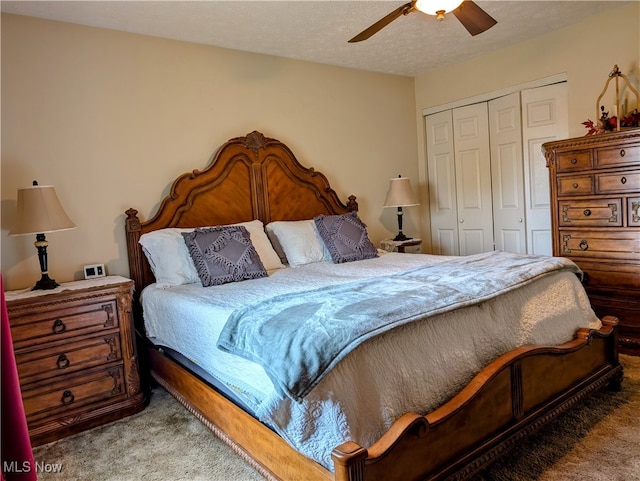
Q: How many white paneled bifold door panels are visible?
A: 4